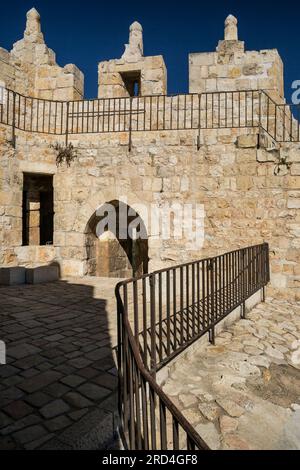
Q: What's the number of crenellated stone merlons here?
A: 3